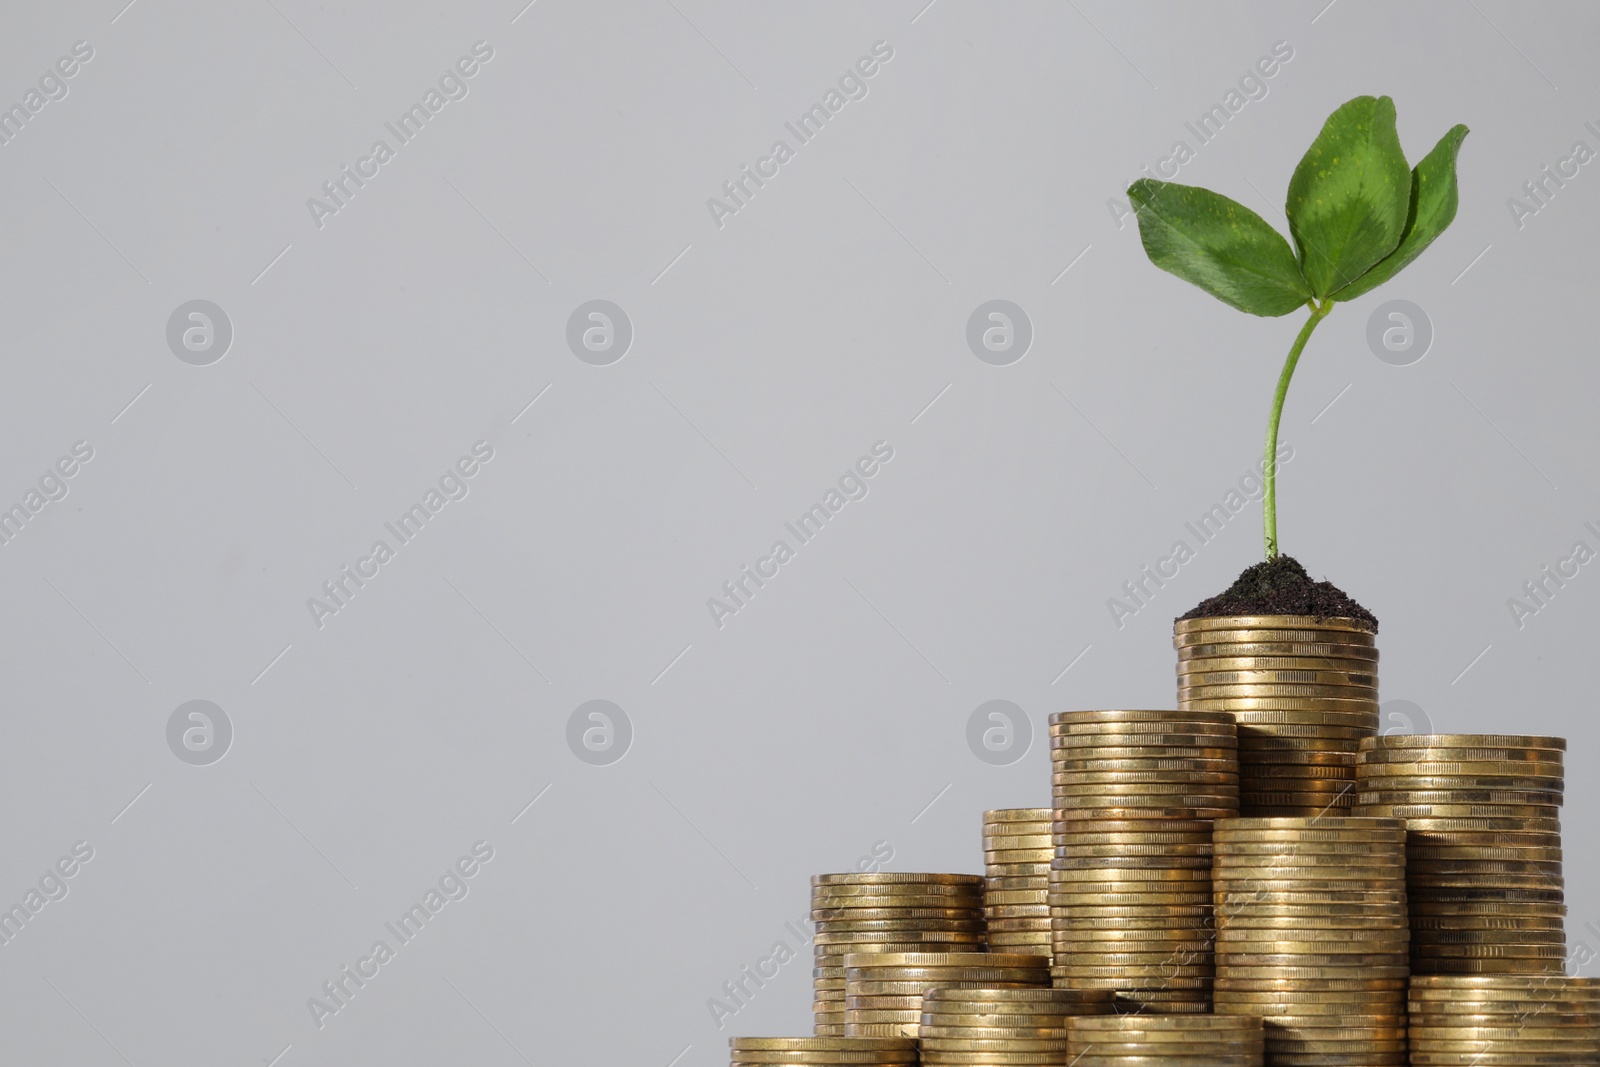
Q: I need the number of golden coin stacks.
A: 11